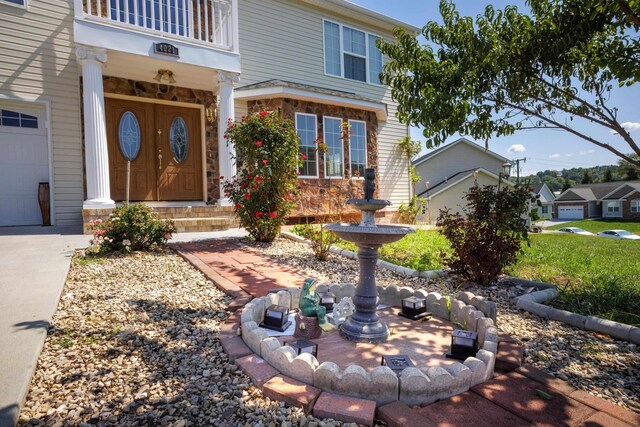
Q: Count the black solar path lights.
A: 6